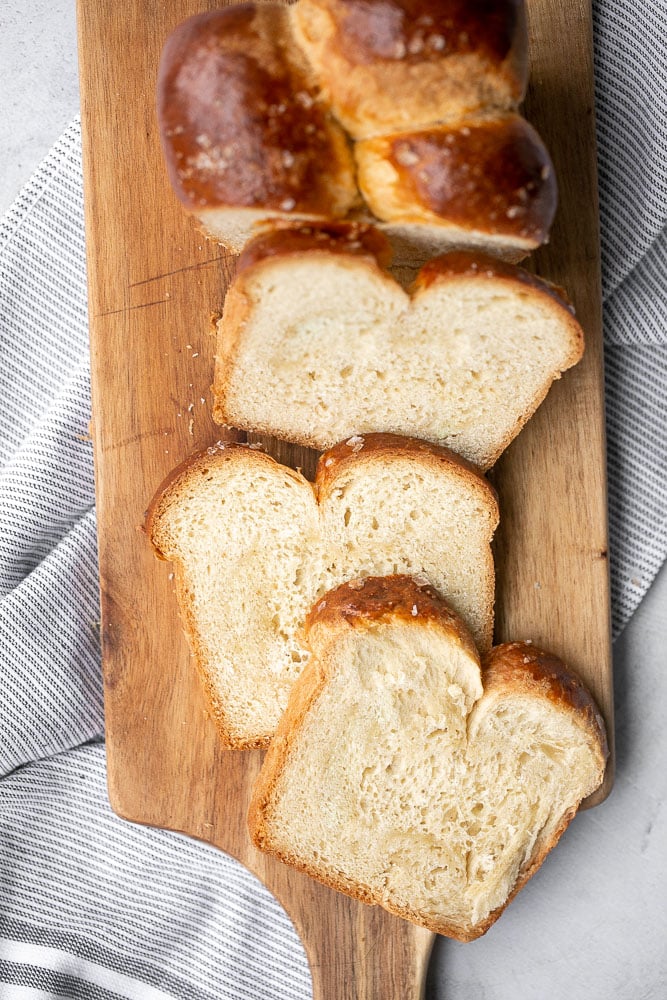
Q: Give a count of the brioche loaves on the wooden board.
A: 1